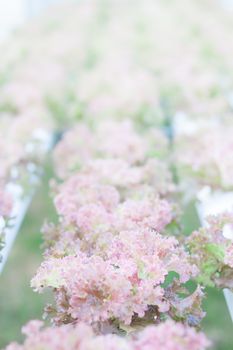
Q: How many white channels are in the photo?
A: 2